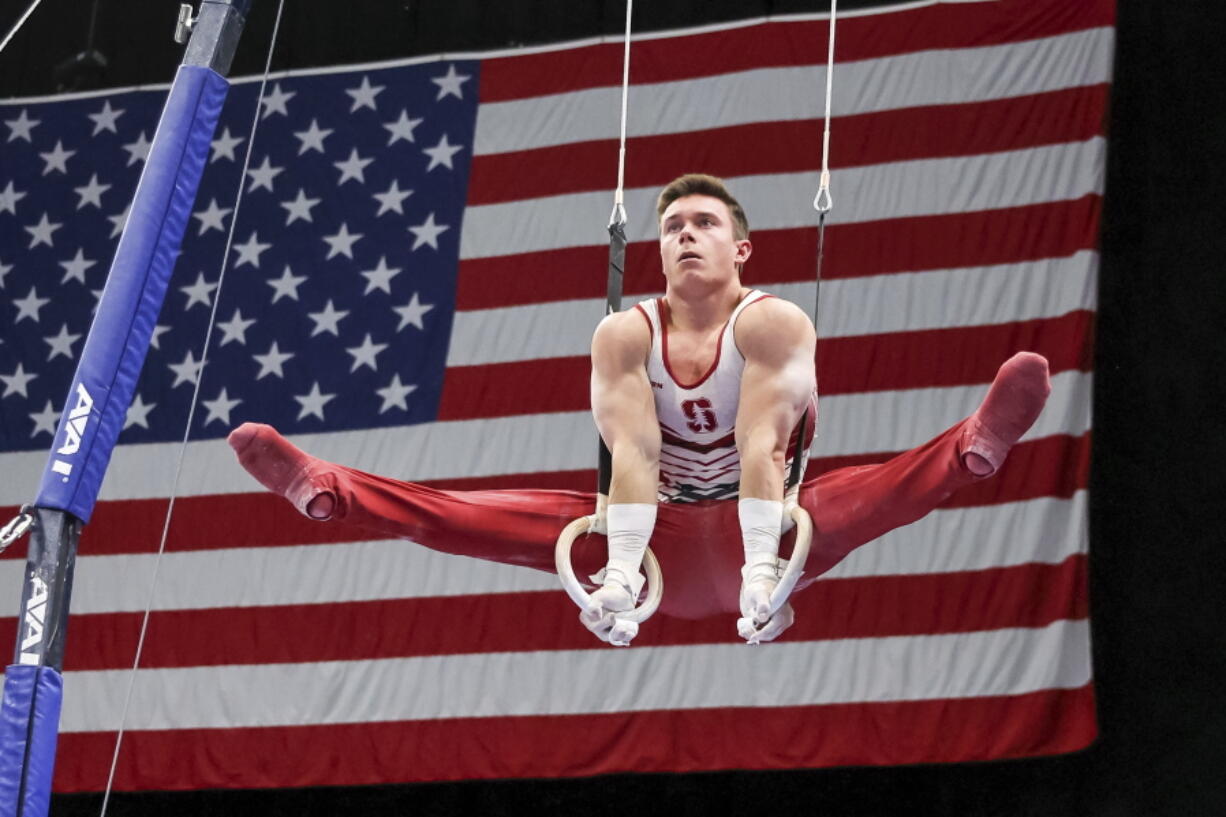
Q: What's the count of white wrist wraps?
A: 2